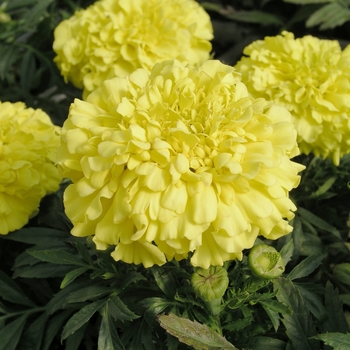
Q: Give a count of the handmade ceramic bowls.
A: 0